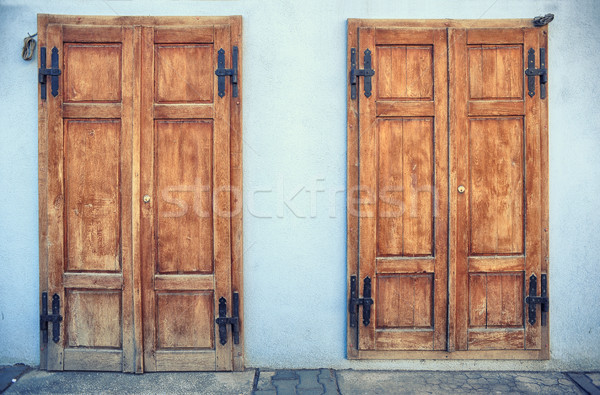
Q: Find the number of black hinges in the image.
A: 8